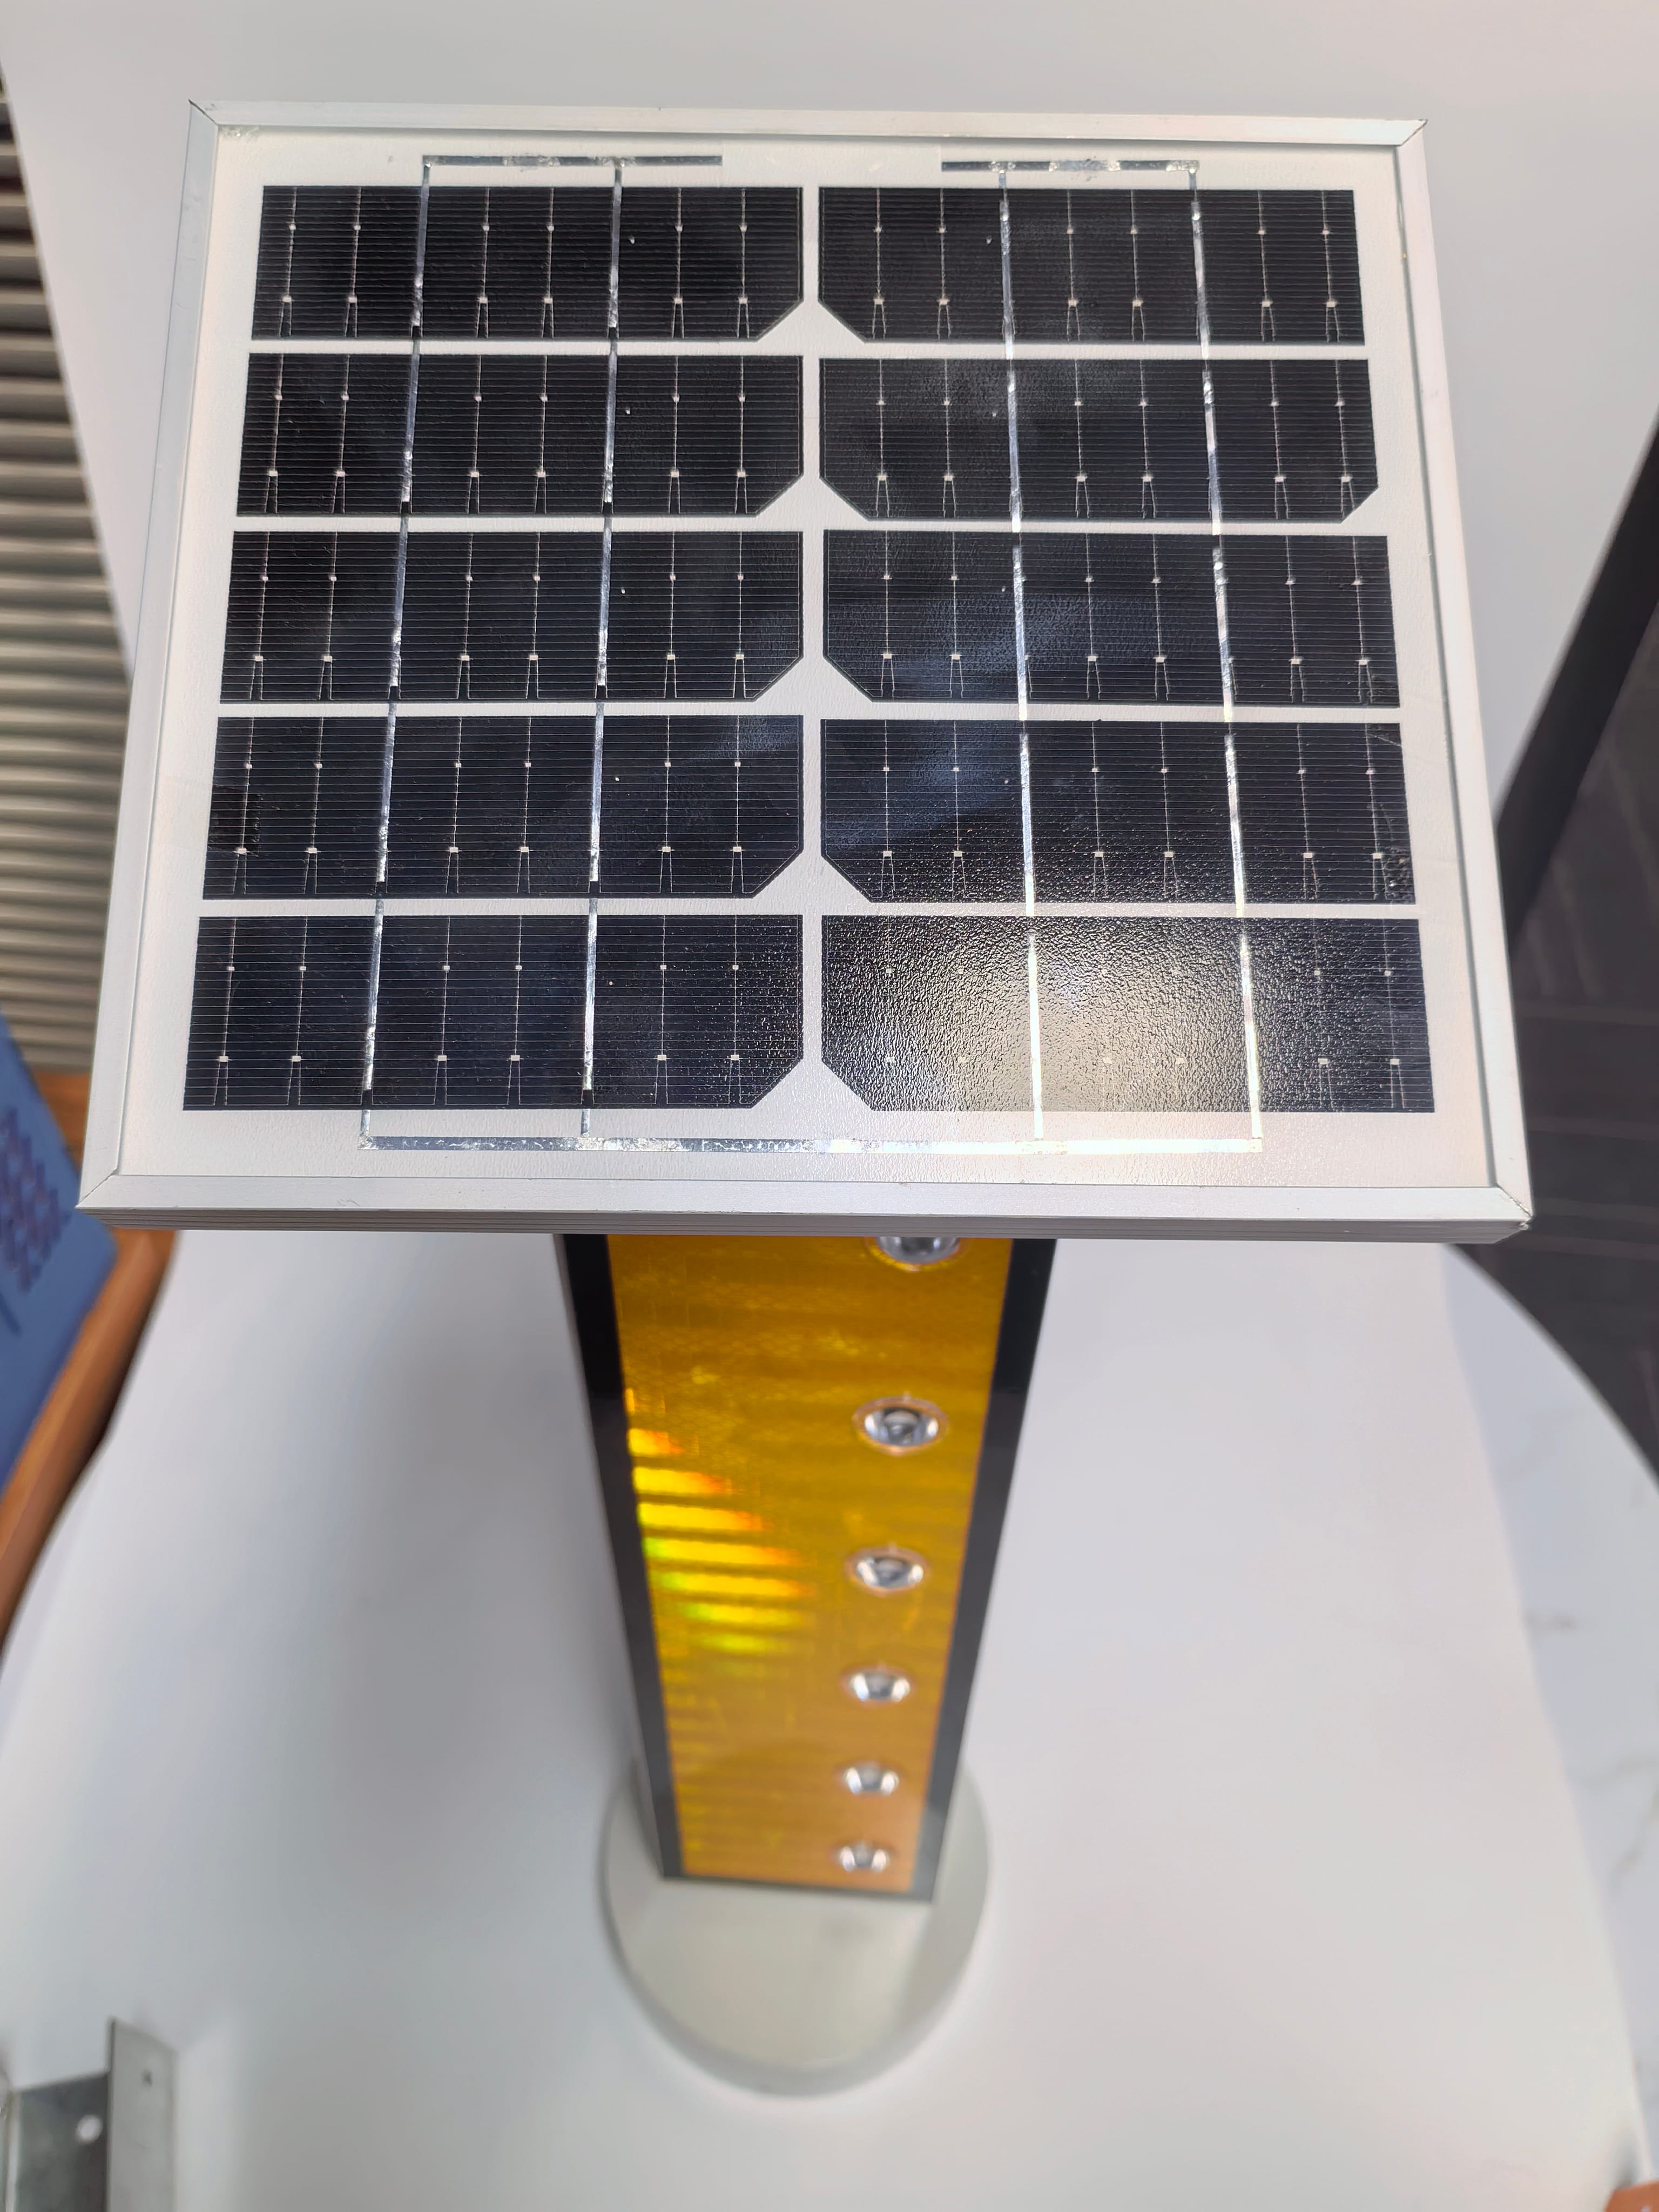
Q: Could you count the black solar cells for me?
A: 10